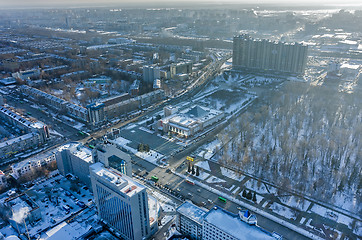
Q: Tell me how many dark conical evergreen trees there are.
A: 6